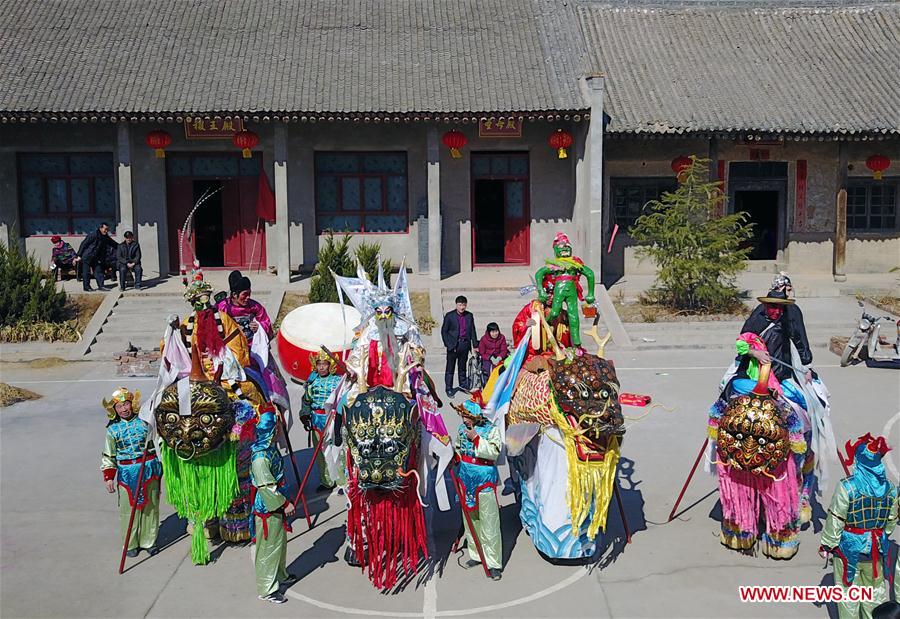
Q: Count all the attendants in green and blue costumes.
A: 5